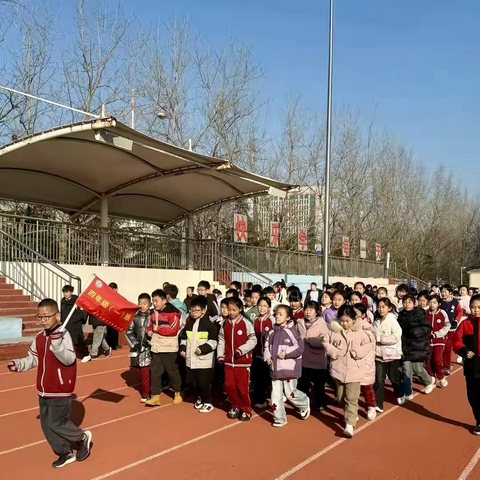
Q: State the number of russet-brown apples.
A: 0